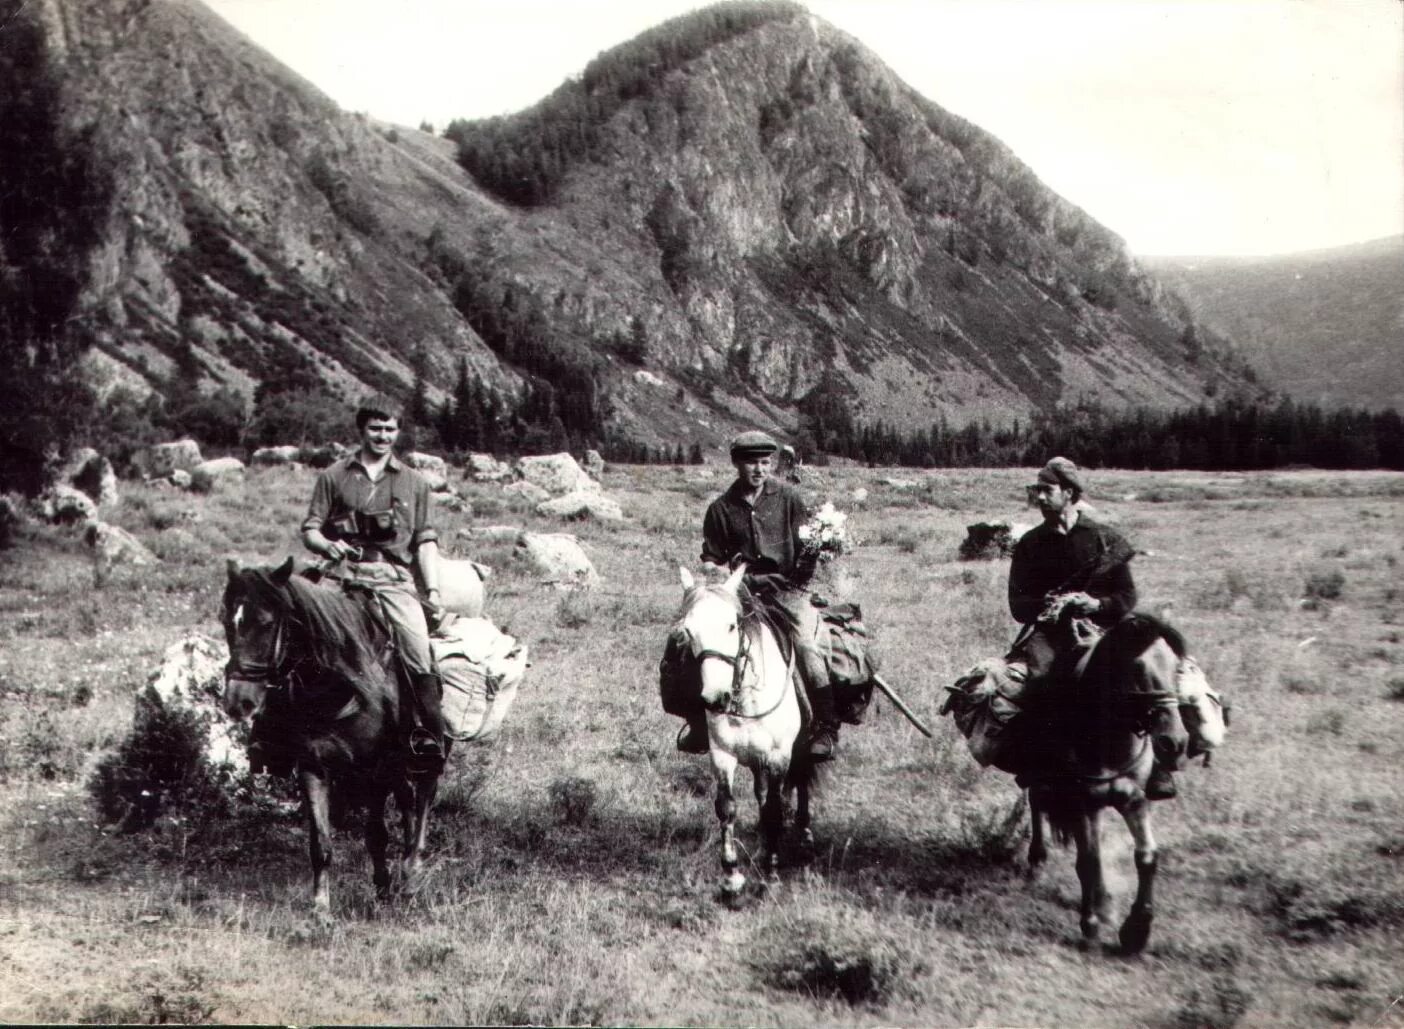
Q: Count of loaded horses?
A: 3